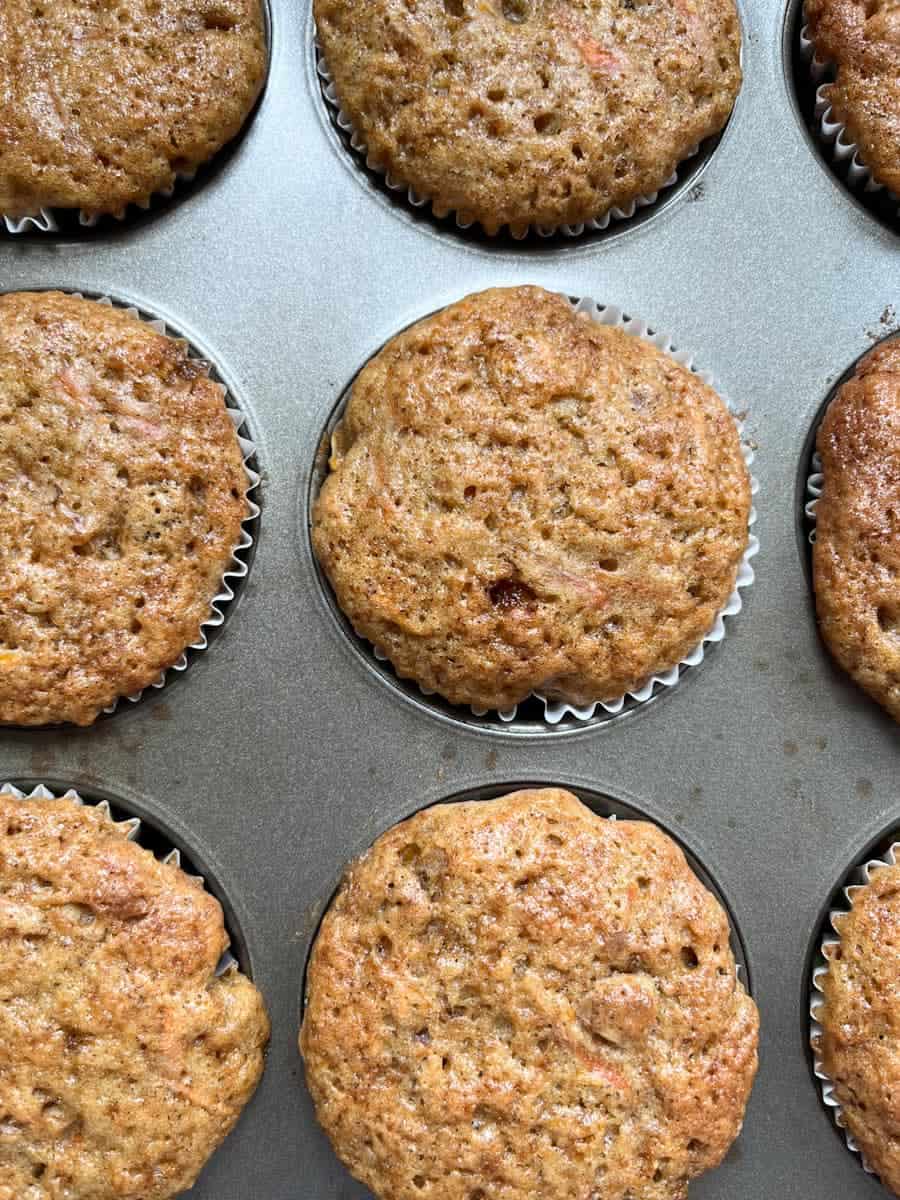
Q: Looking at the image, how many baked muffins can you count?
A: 9